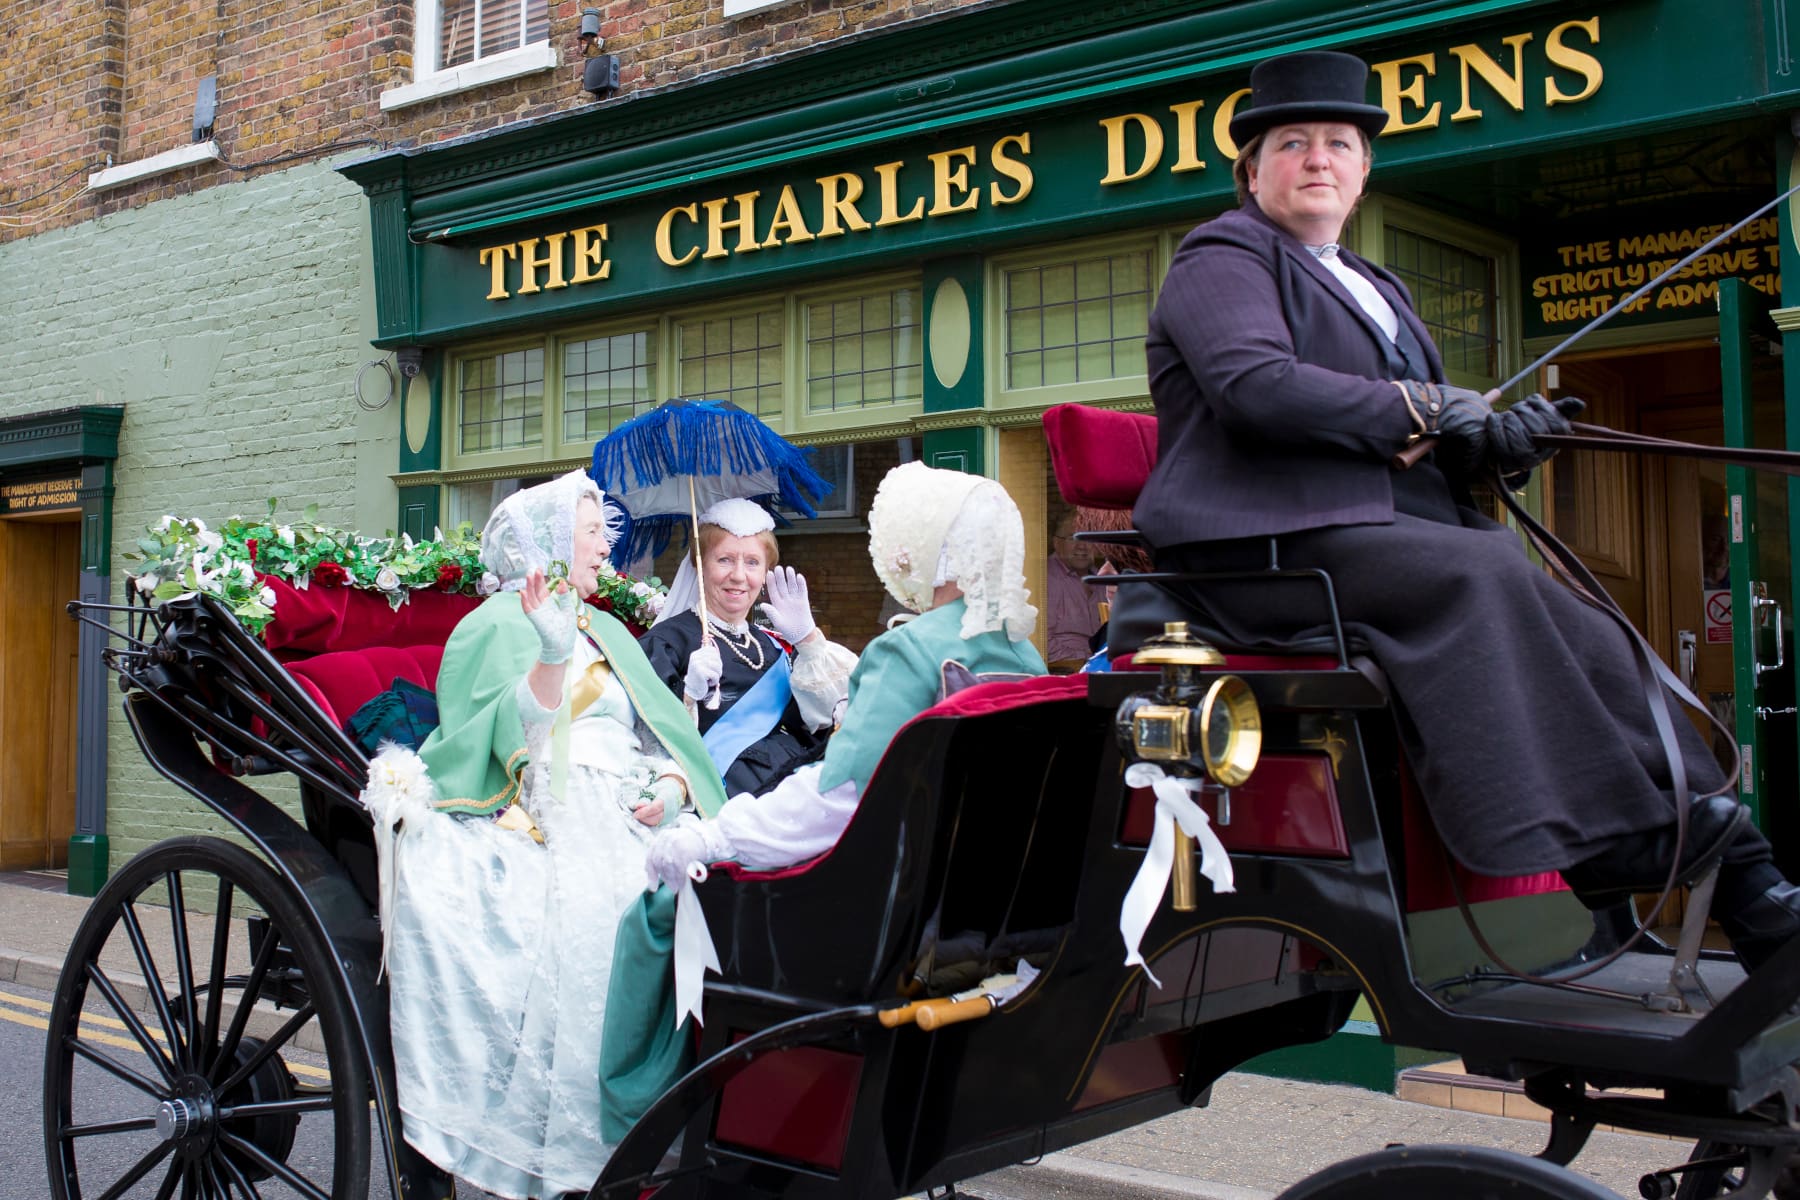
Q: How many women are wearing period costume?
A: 4